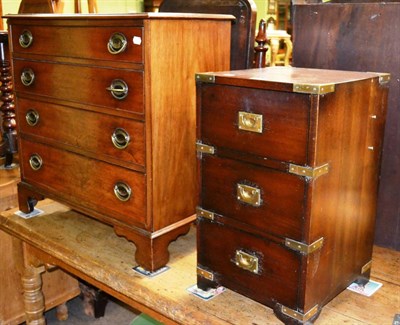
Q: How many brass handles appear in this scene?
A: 11